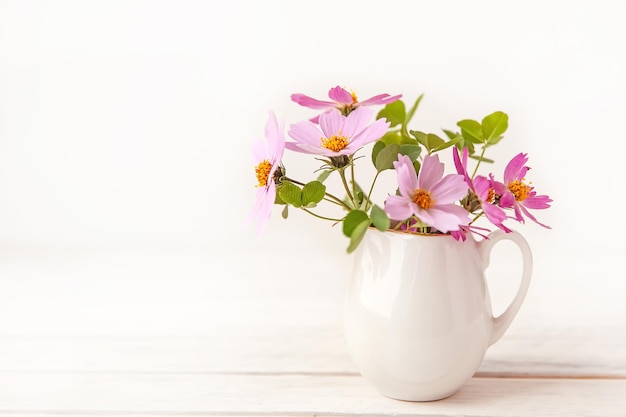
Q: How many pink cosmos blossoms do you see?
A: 6